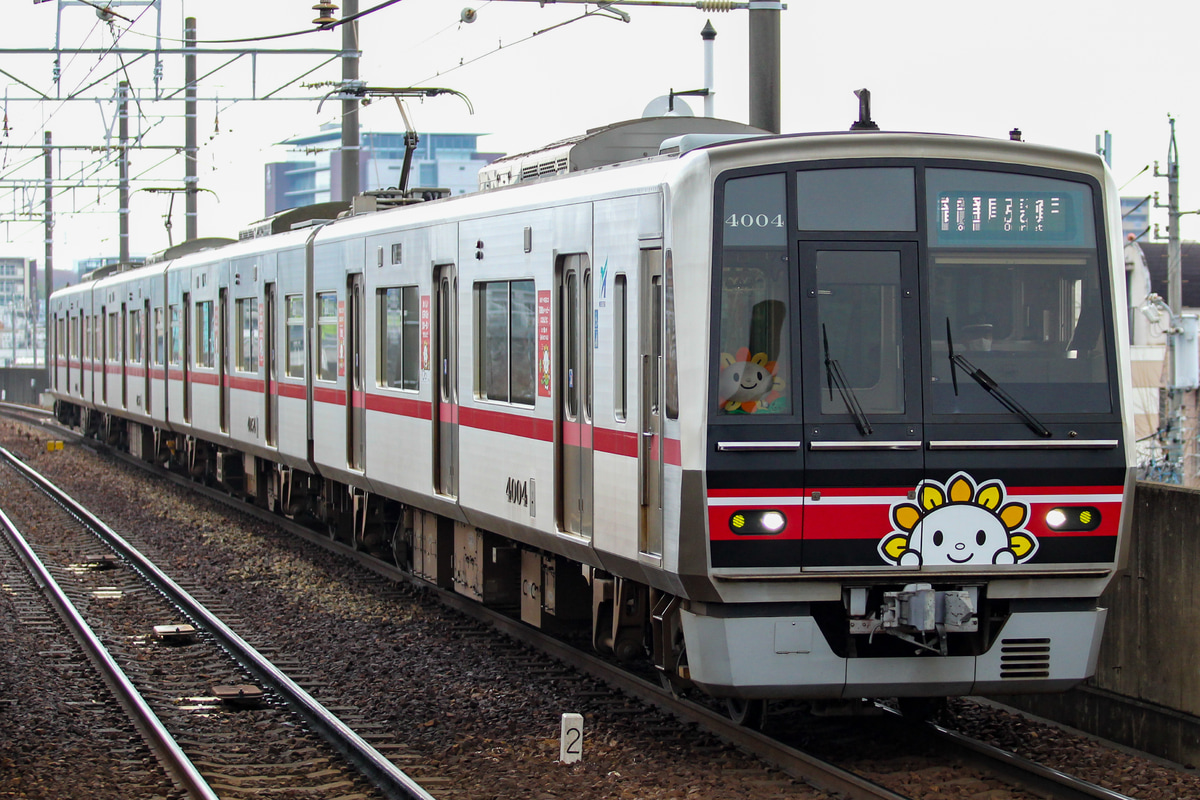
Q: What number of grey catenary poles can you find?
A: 5